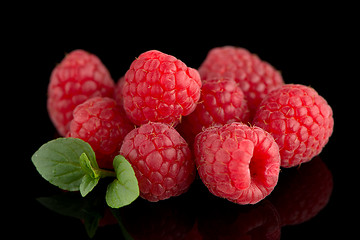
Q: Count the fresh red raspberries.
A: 9